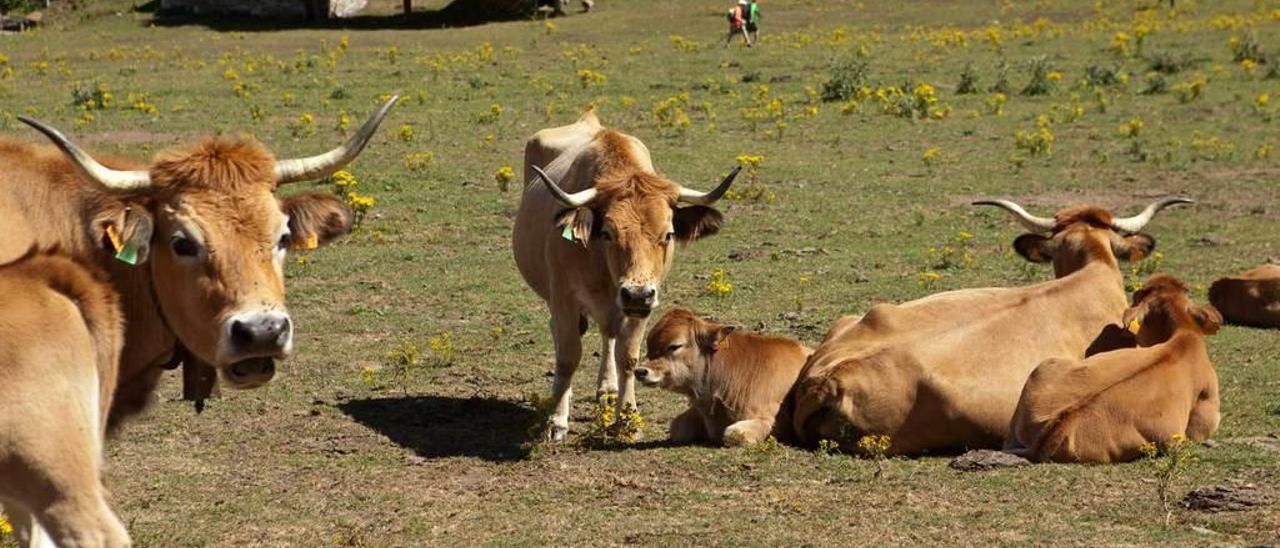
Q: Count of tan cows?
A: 7